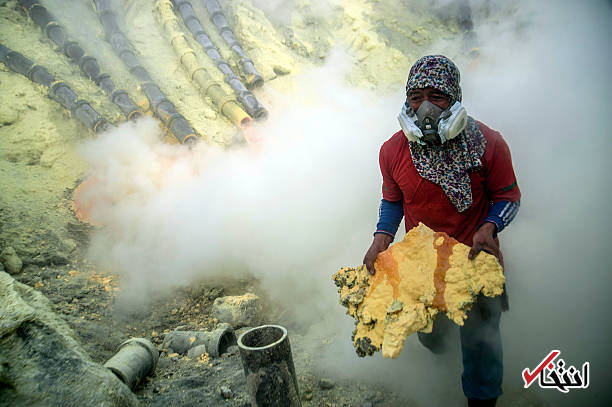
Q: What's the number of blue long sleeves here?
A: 2